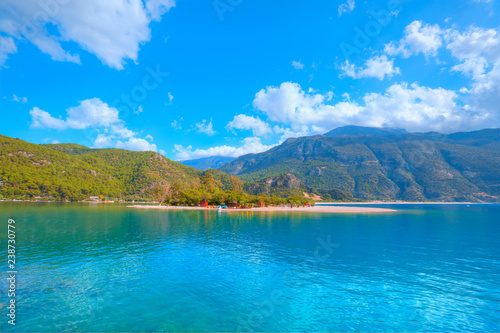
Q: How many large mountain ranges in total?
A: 2